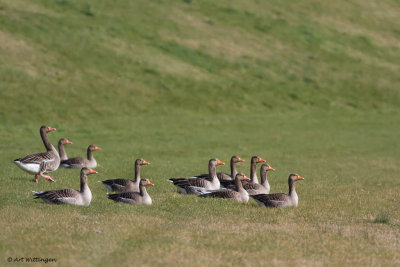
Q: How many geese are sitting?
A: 11